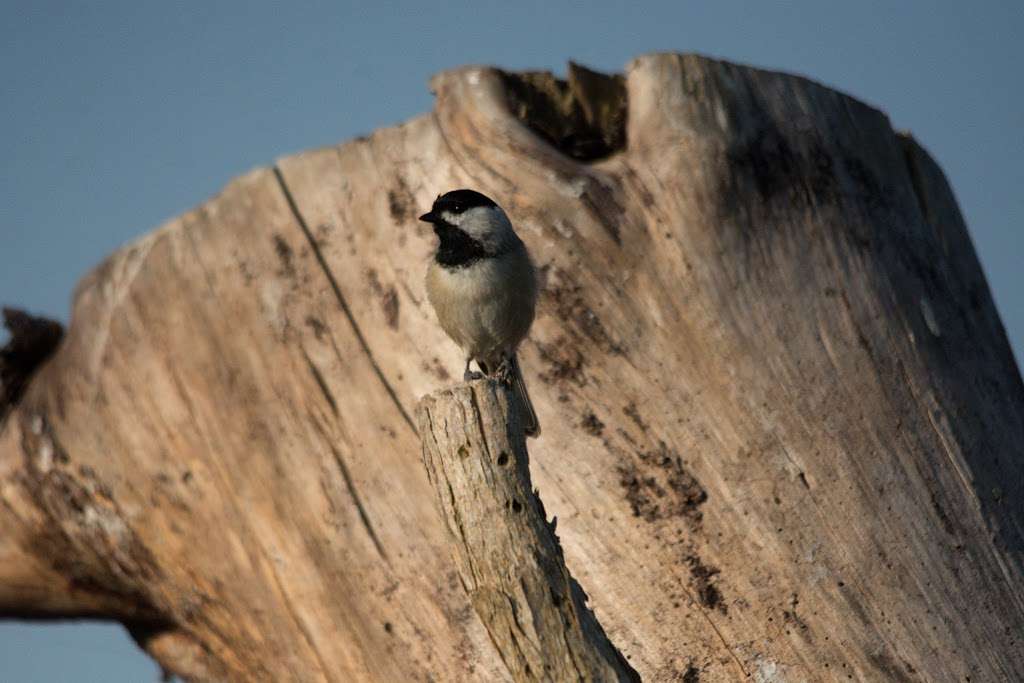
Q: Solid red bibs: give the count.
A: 0